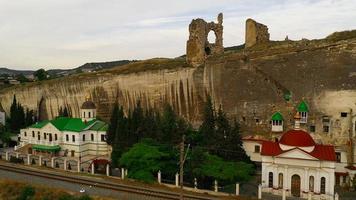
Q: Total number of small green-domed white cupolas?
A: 2